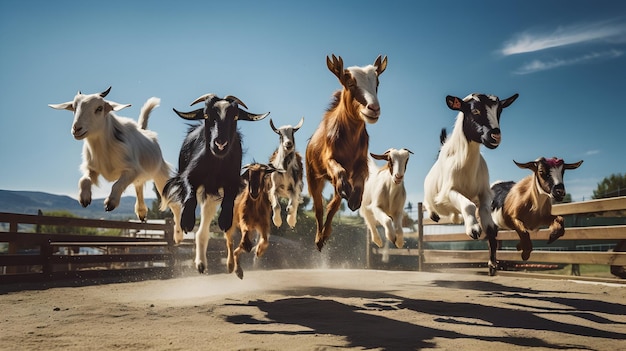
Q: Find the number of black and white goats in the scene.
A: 2